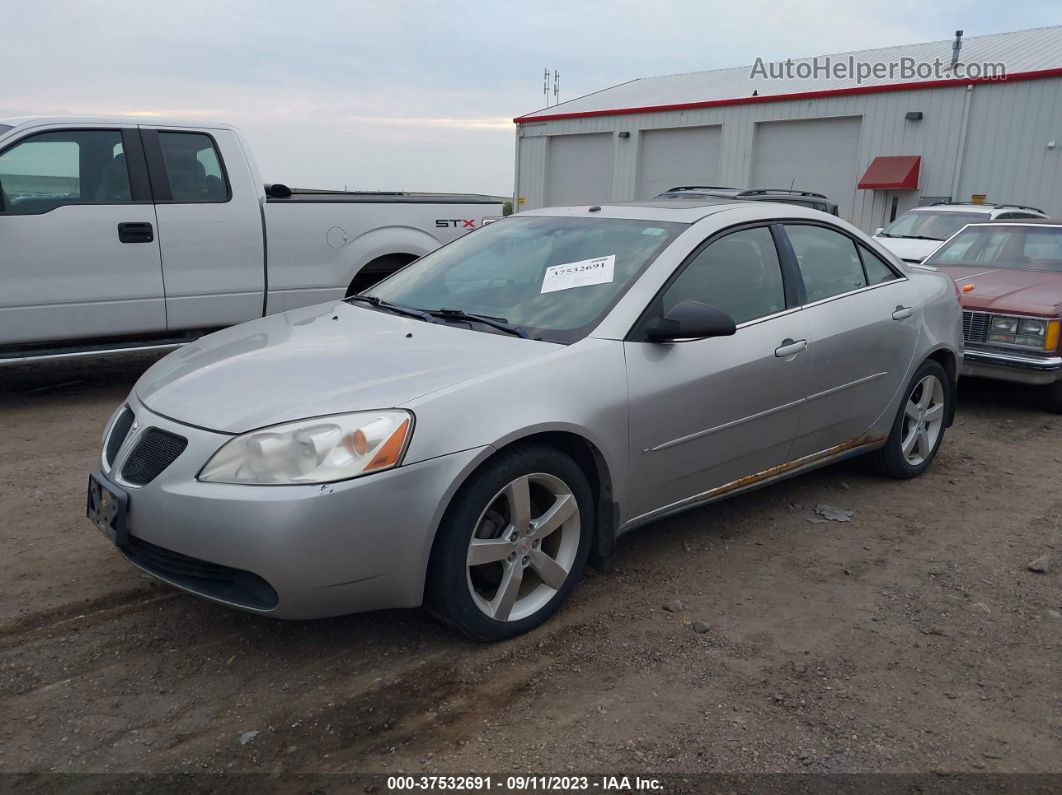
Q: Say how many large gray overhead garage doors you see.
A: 3